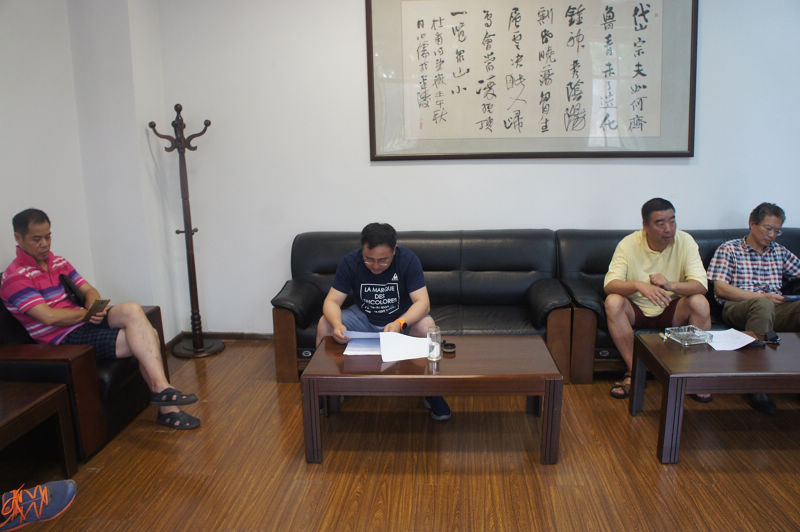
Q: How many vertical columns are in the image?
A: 9